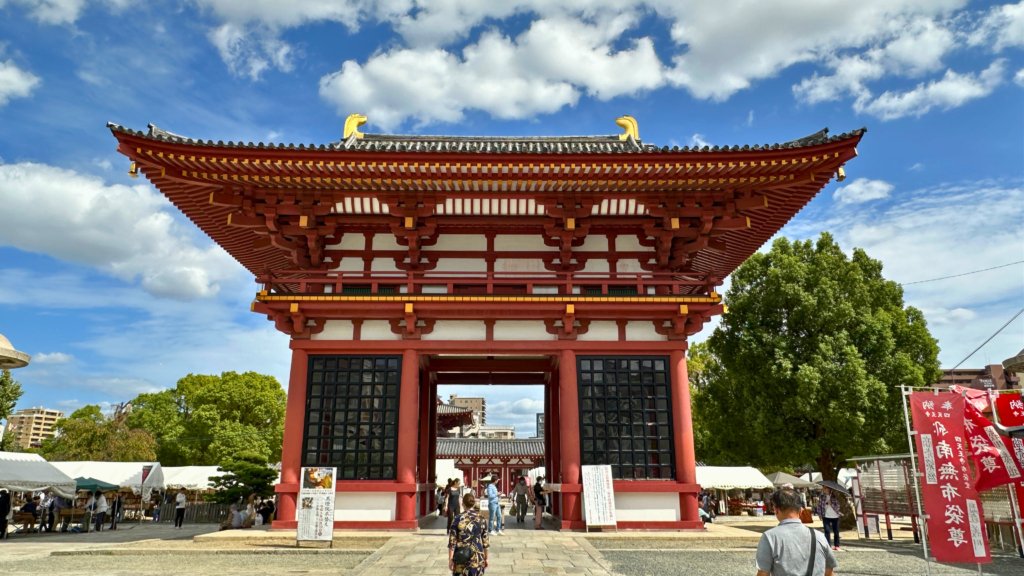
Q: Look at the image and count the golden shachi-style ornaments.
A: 2